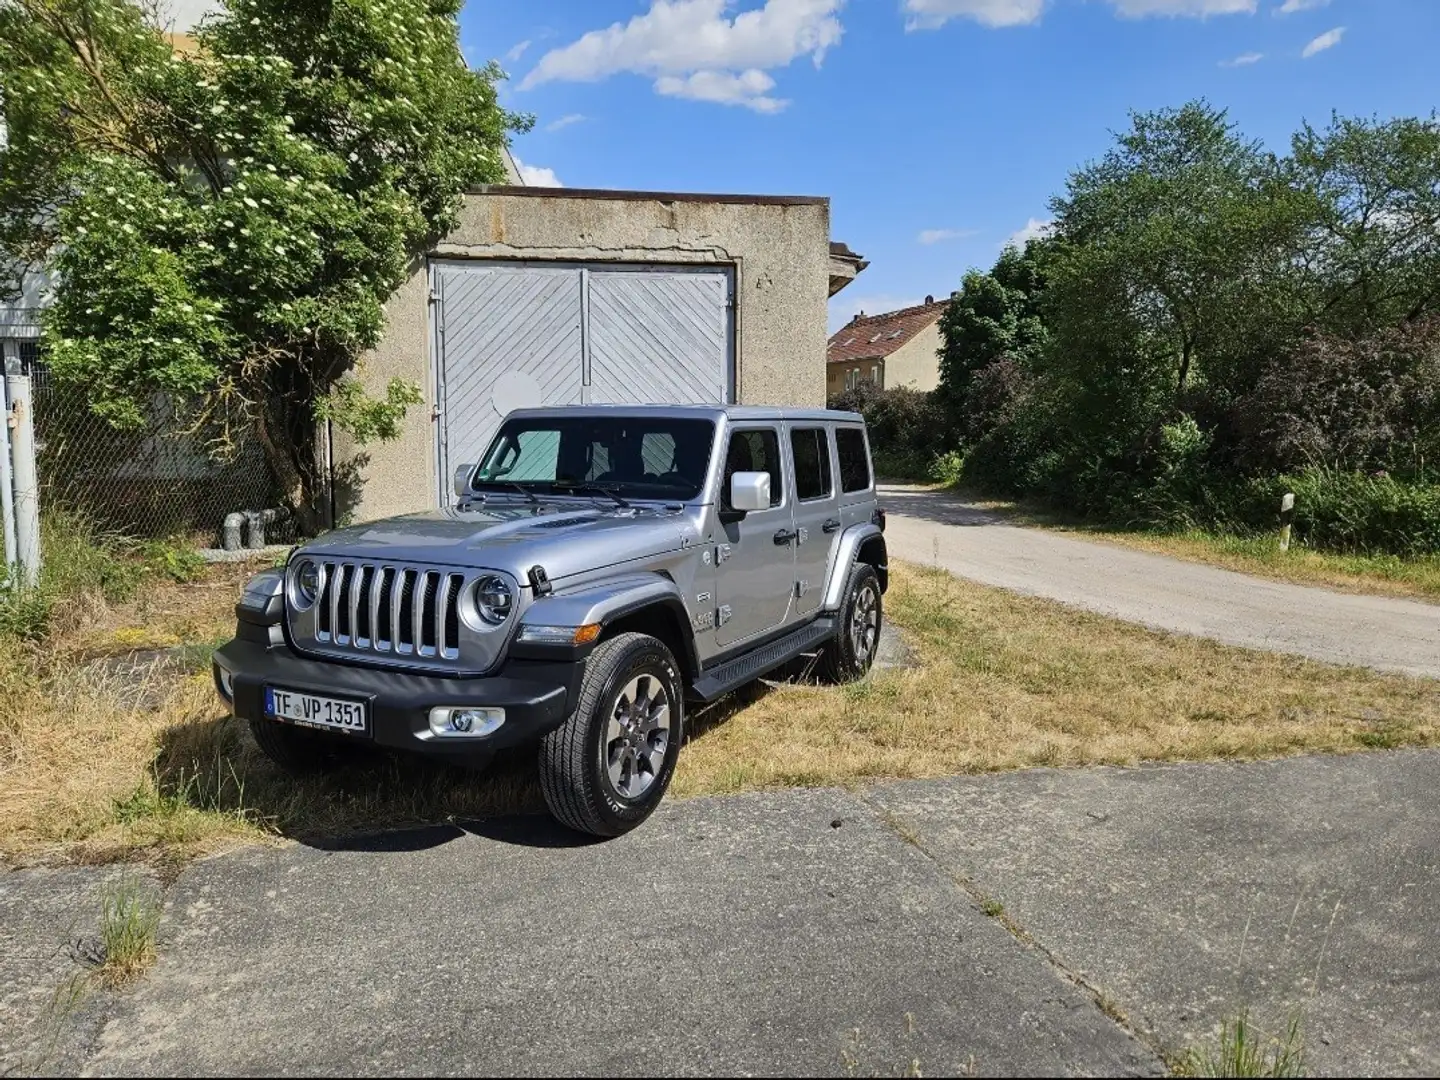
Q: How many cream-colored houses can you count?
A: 1